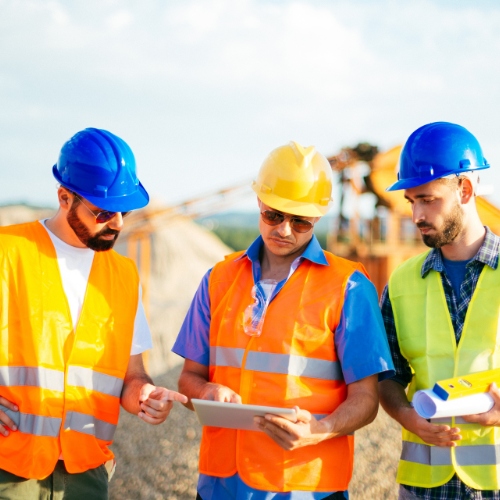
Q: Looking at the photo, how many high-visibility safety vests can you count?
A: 3